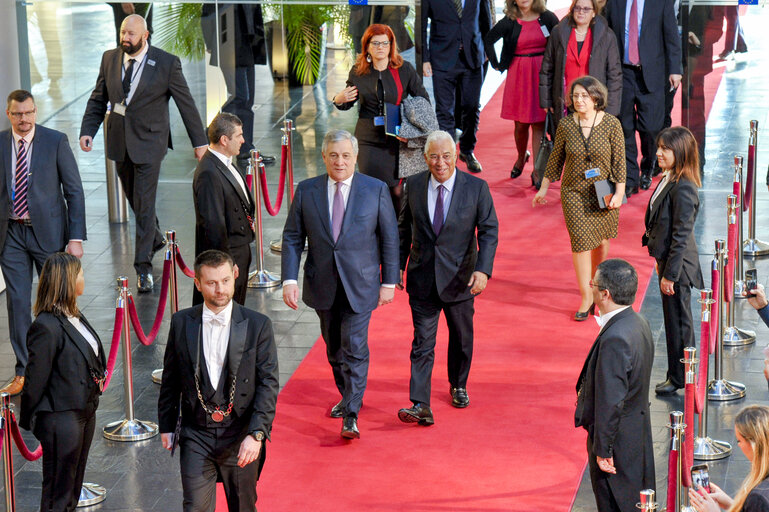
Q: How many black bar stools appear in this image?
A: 0